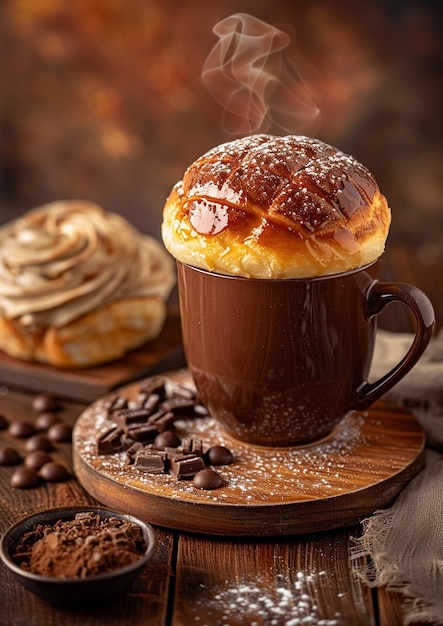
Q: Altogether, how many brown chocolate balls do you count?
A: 13